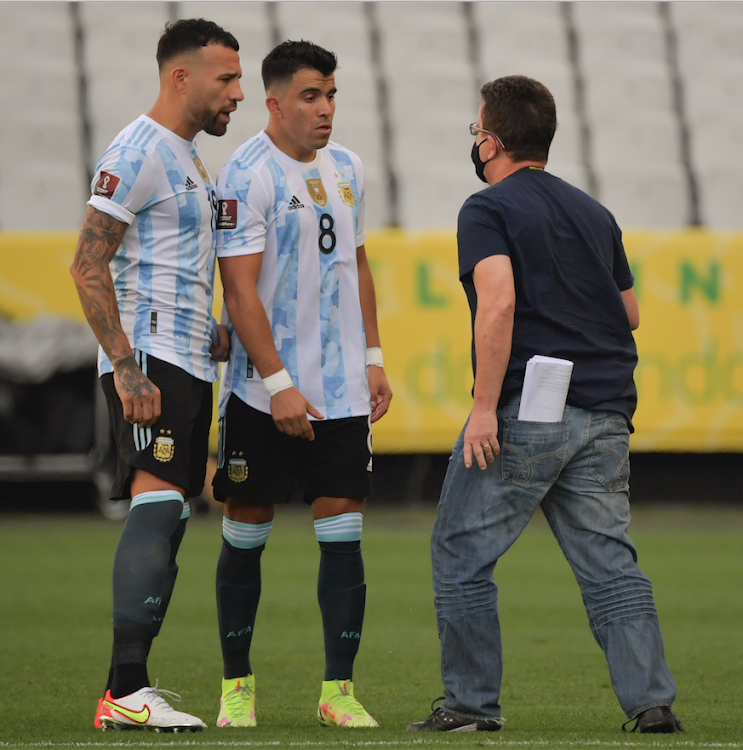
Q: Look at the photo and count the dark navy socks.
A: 4